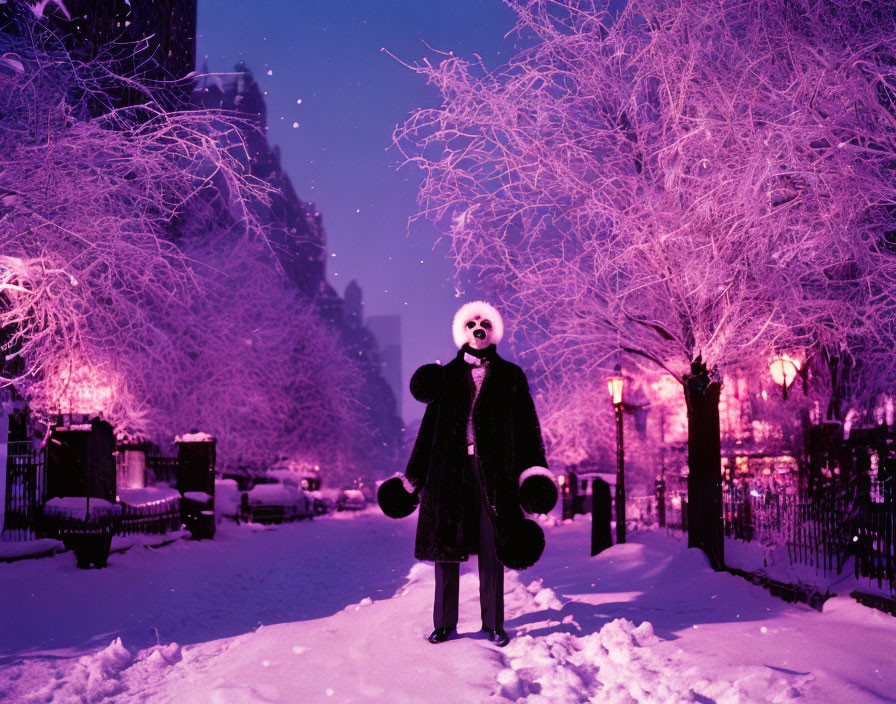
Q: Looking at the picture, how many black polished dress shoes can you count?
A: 2